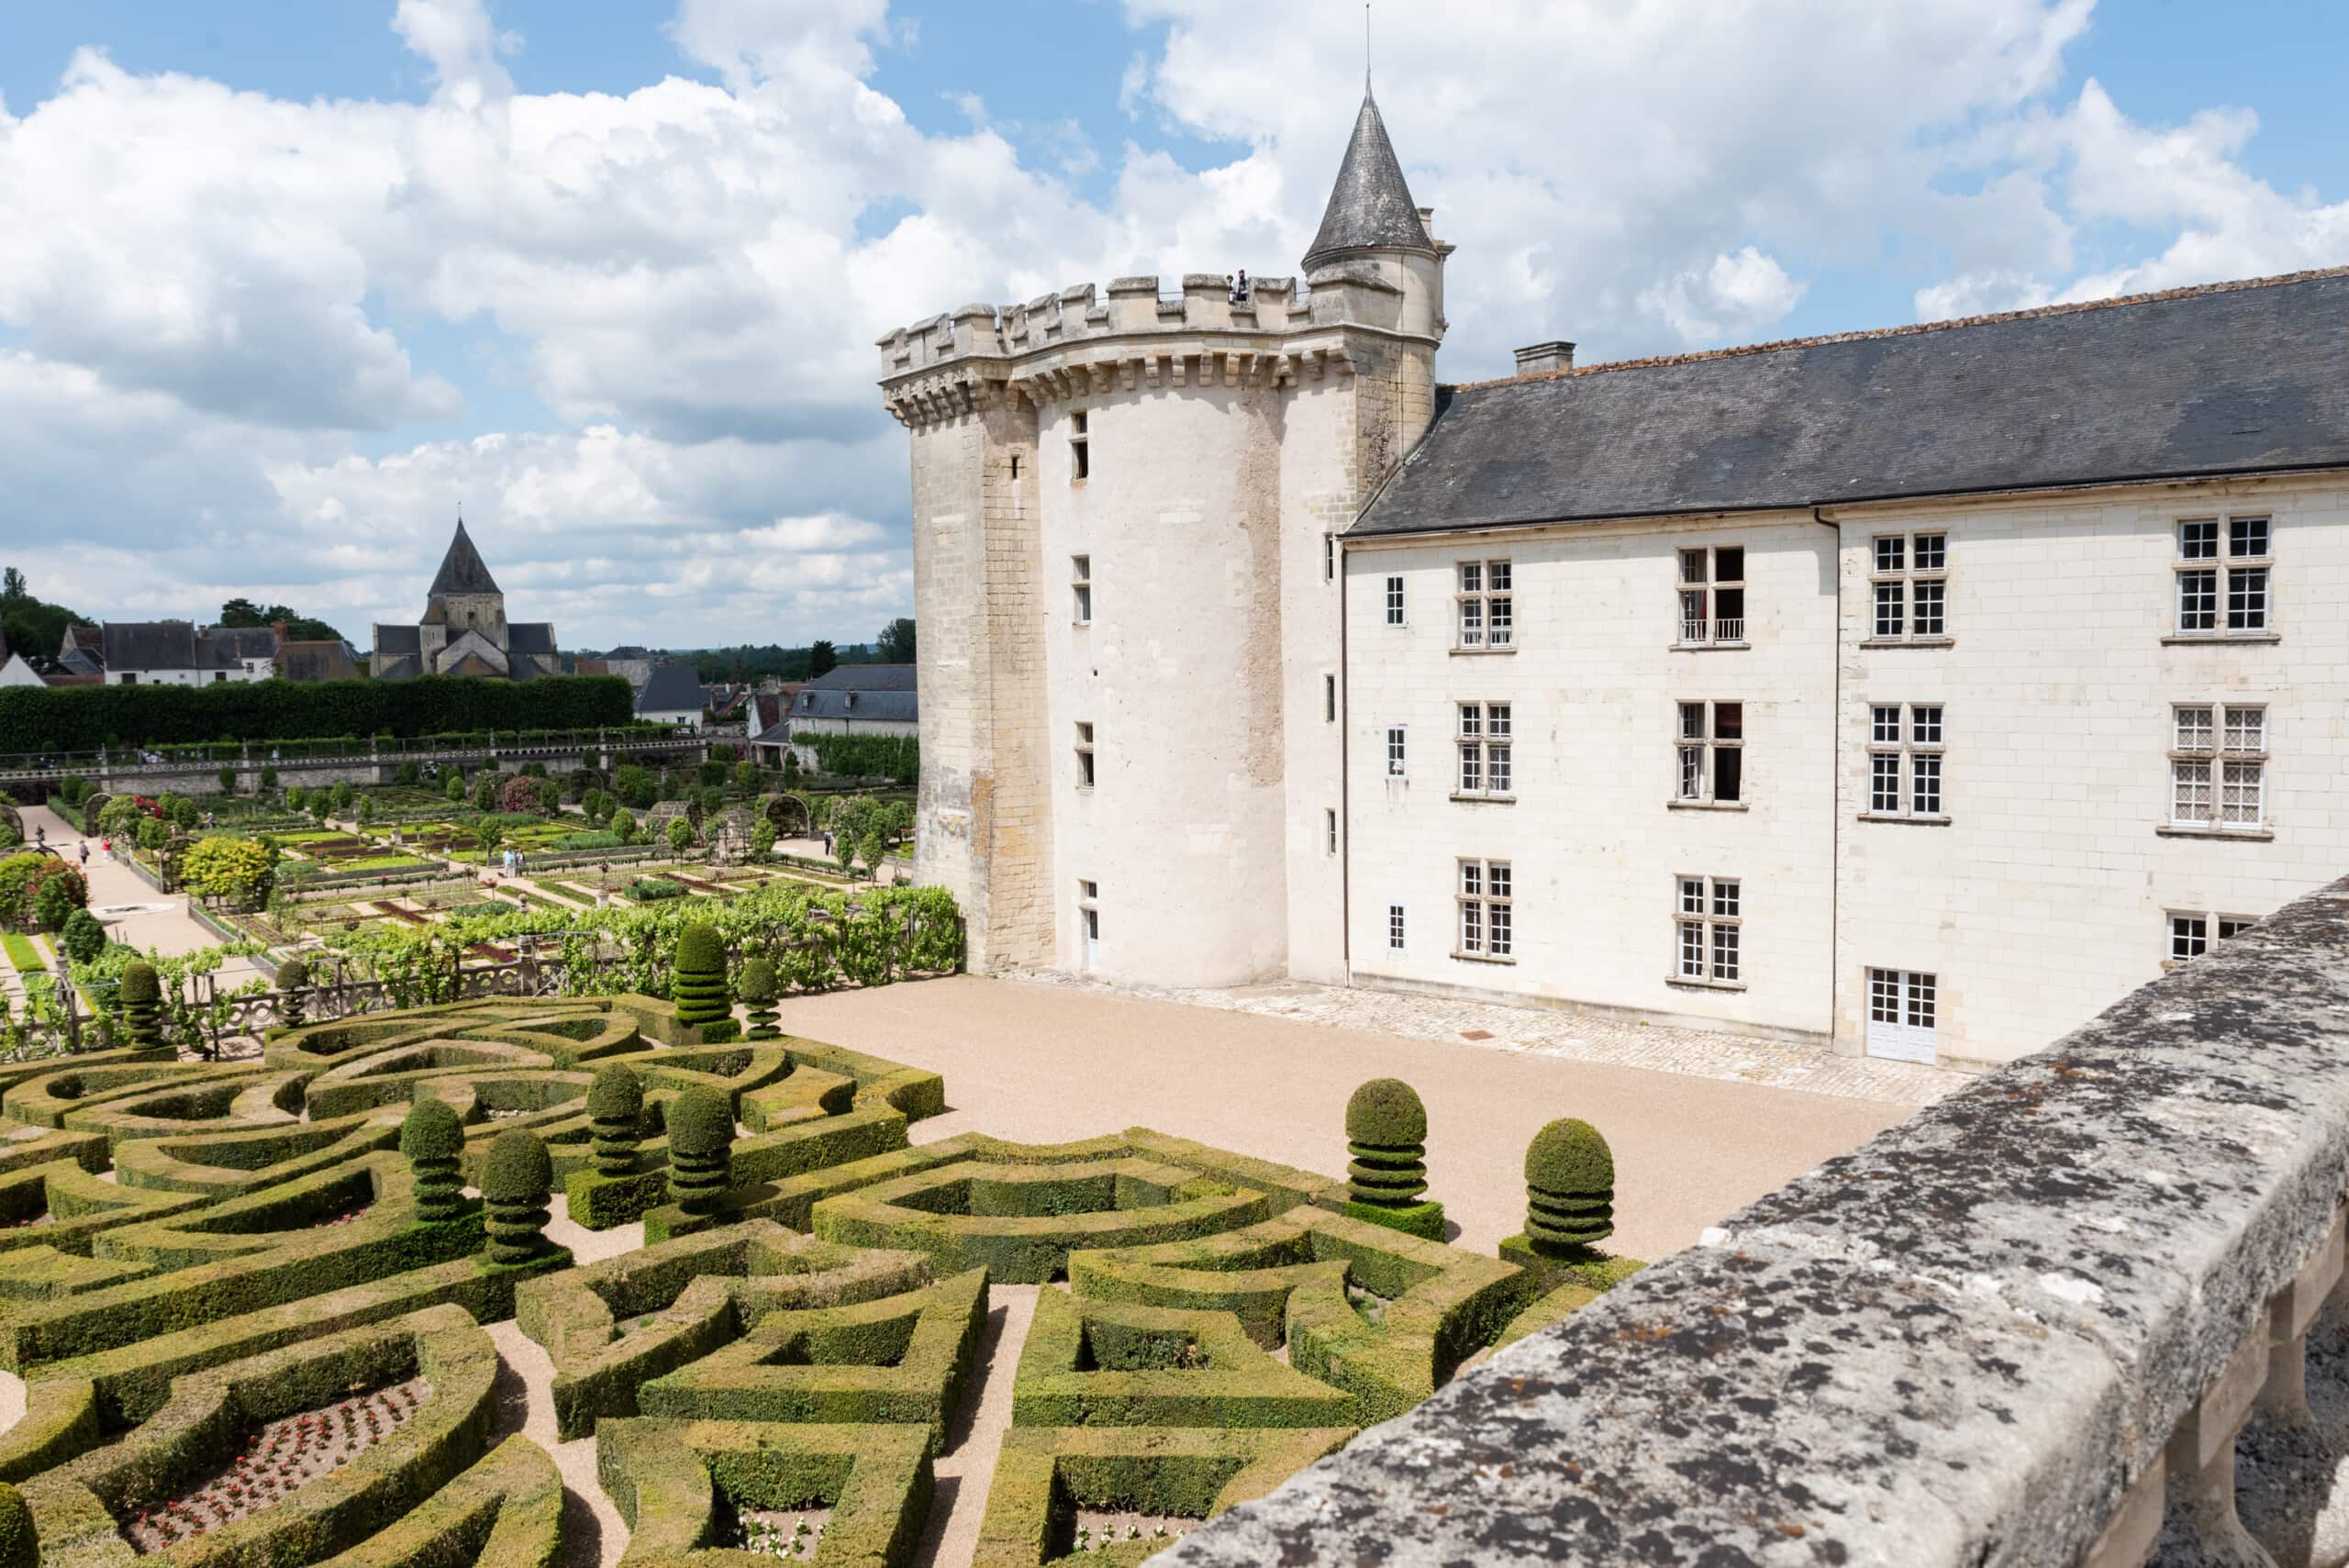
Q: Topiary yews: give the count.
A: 10